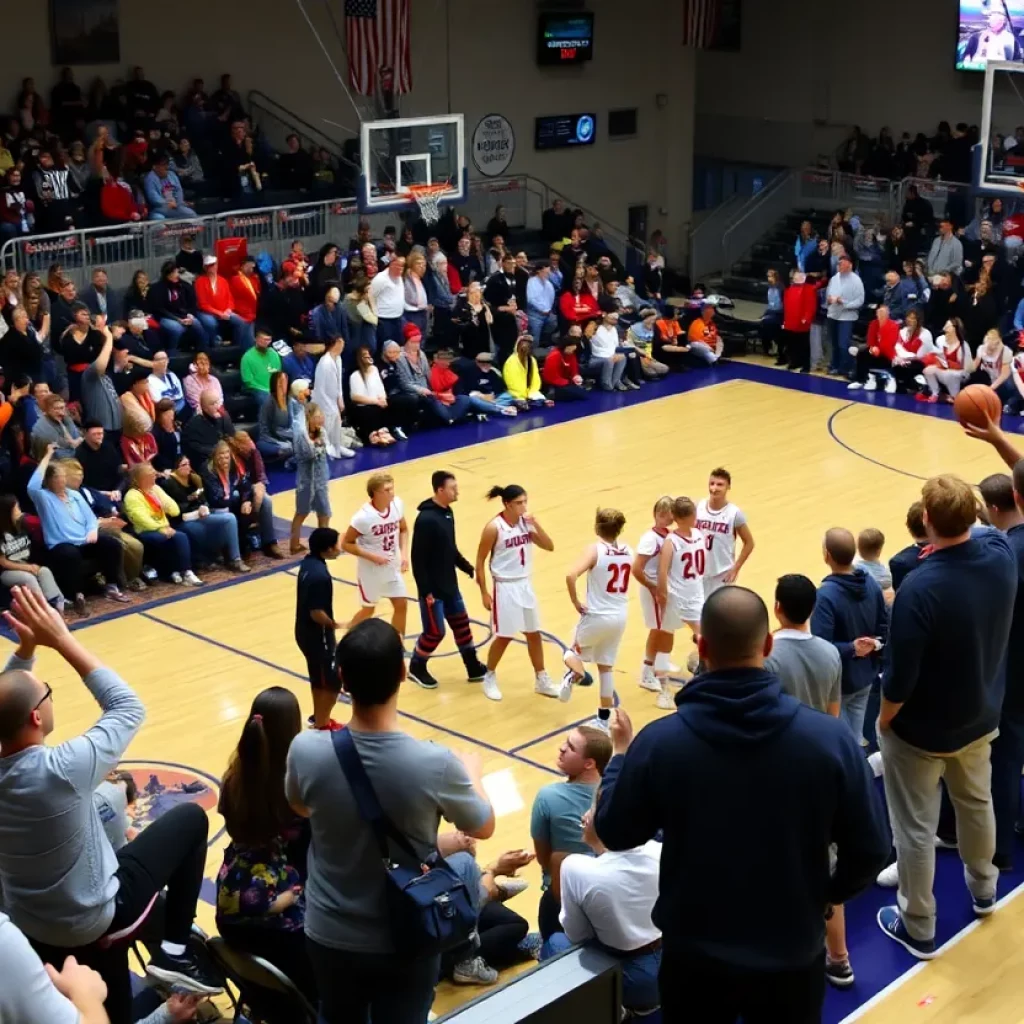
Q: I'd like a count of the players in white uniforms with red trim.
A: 6